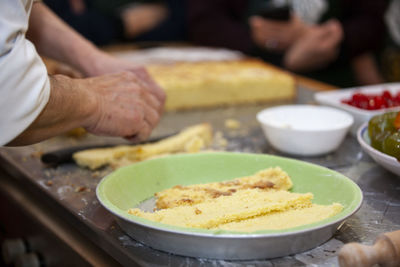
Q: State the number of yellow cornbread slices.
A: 3